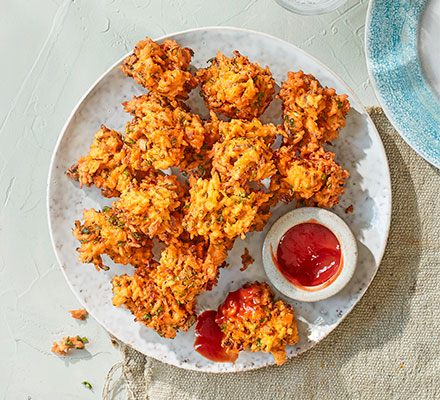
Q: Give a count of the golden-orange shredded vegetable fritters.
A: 13